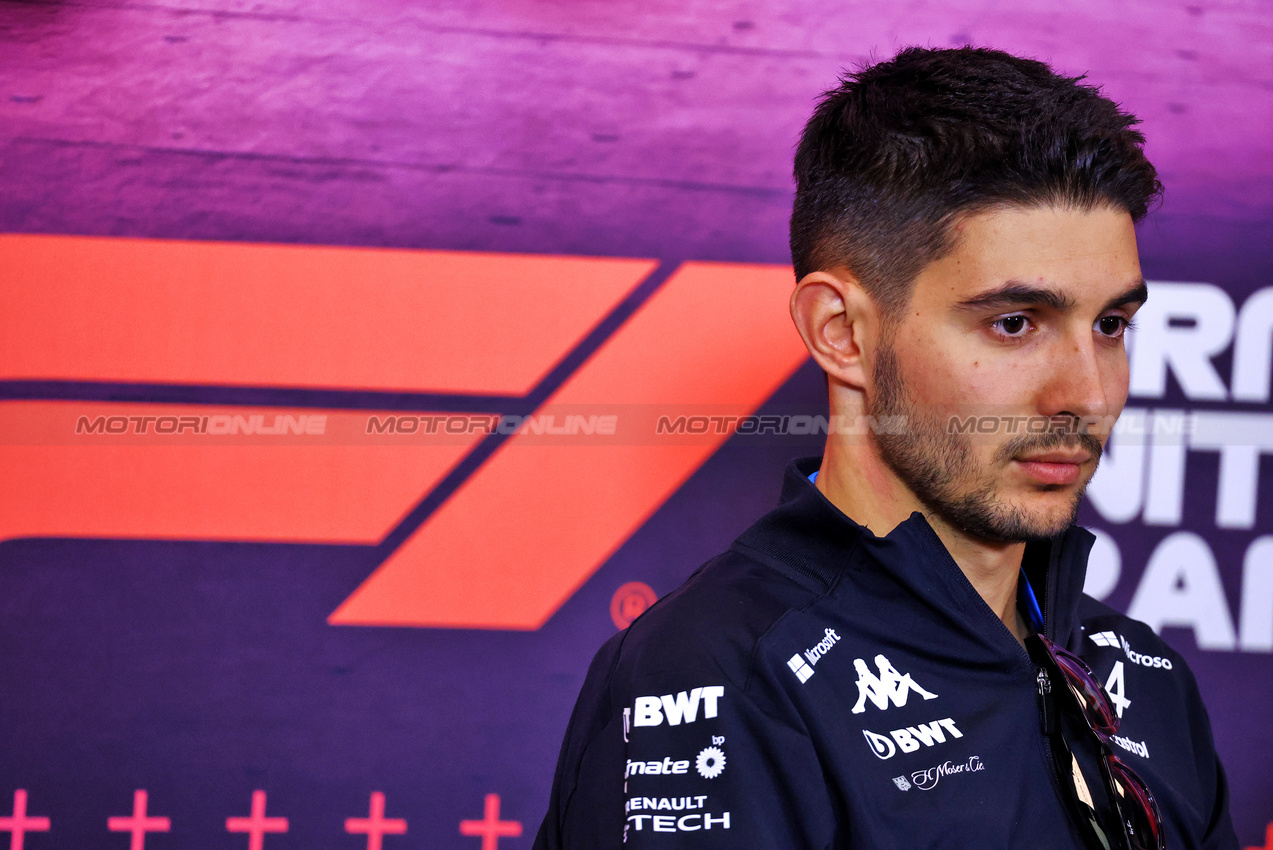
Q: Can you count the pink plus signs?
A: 5